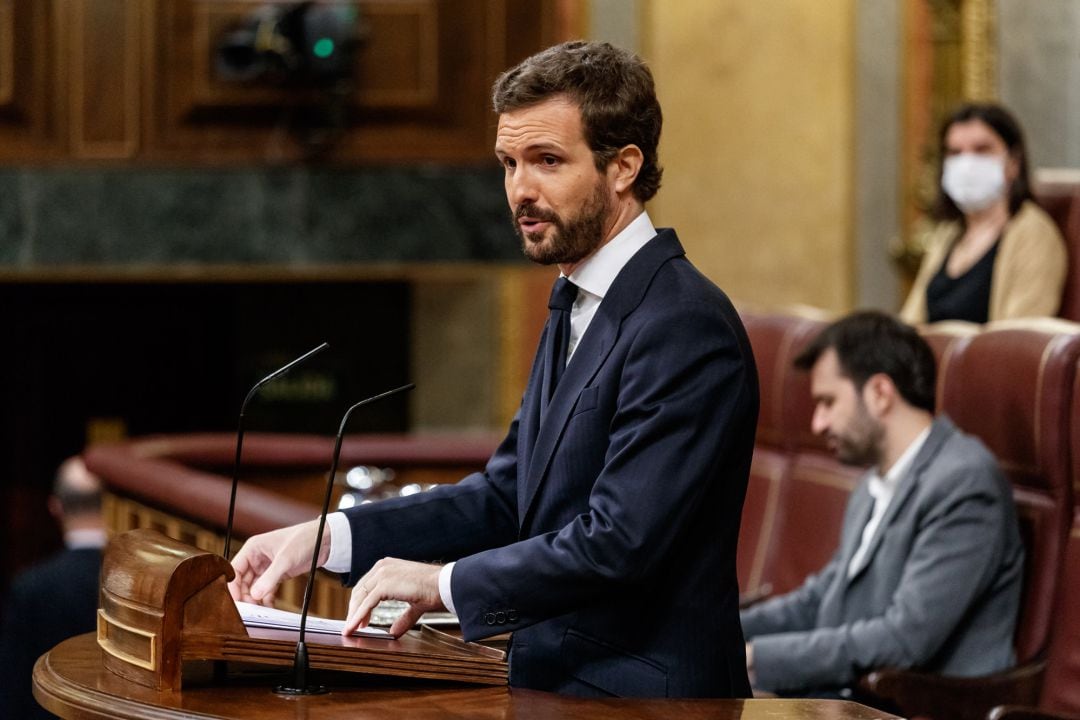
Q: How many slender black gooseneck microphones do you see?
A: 2